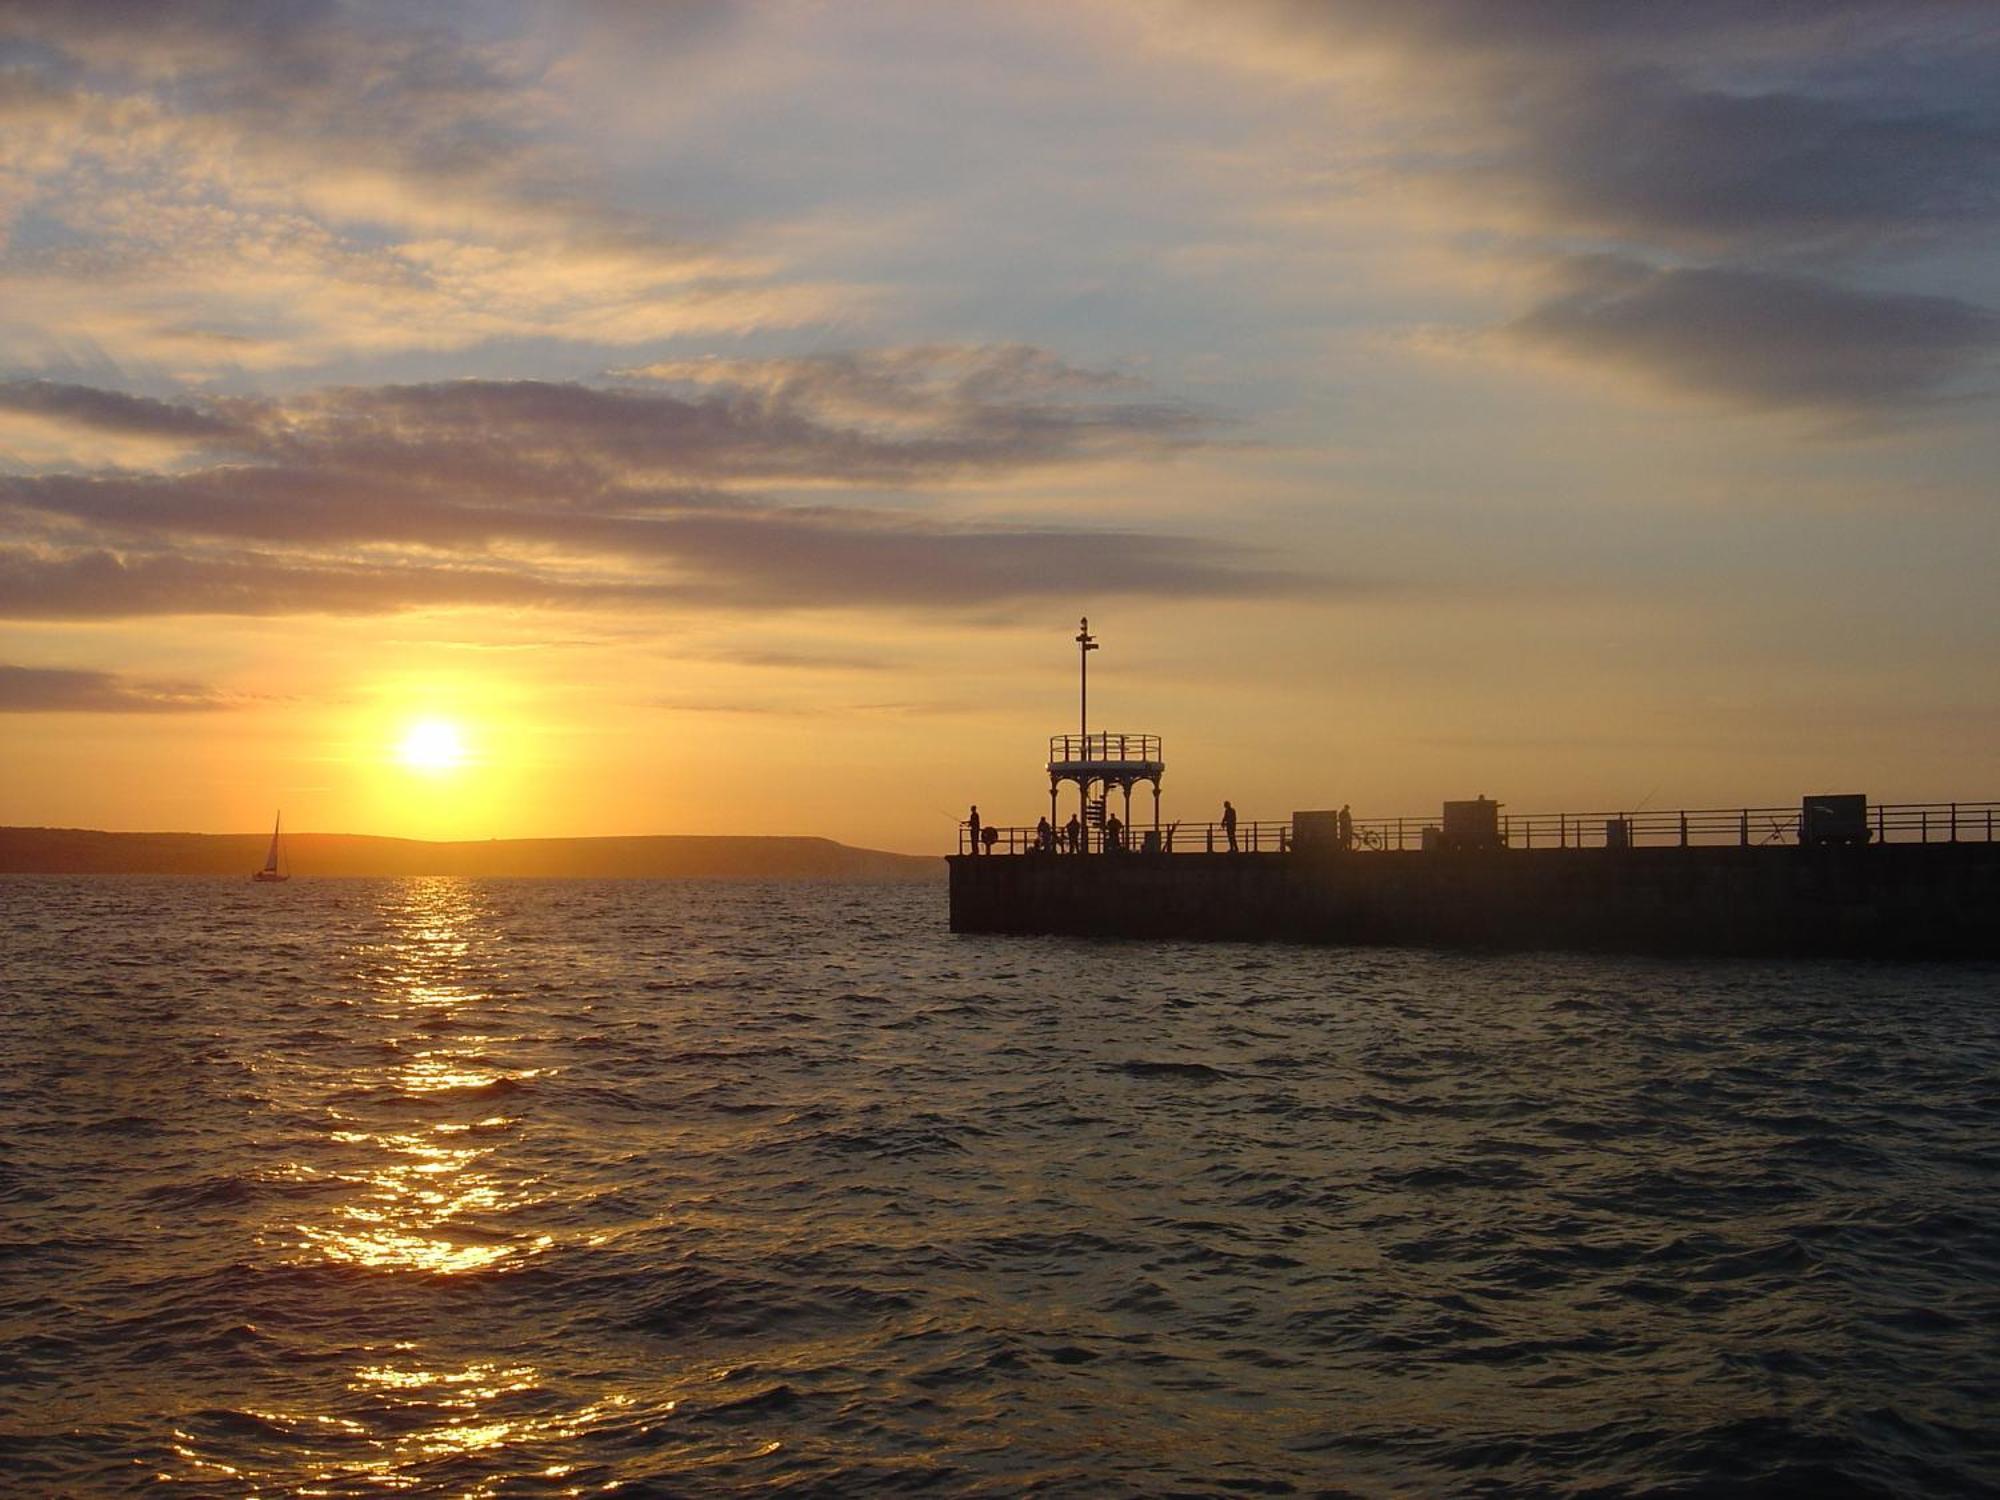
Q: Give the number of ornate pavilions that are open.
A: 1